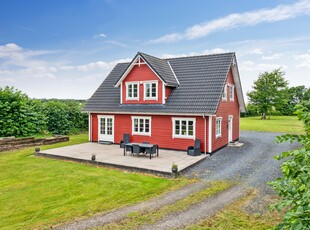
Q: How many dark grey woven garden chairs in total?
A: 6